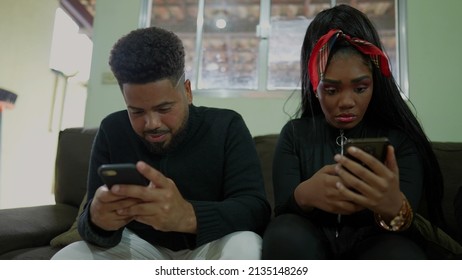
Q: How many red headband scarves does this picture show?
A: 1